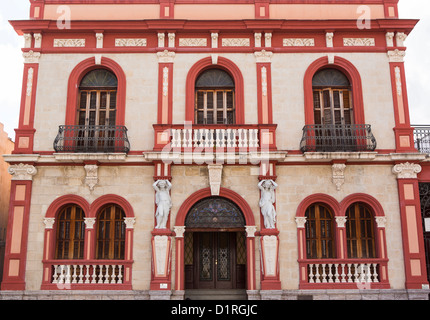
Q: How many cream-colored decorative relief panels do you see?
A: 6